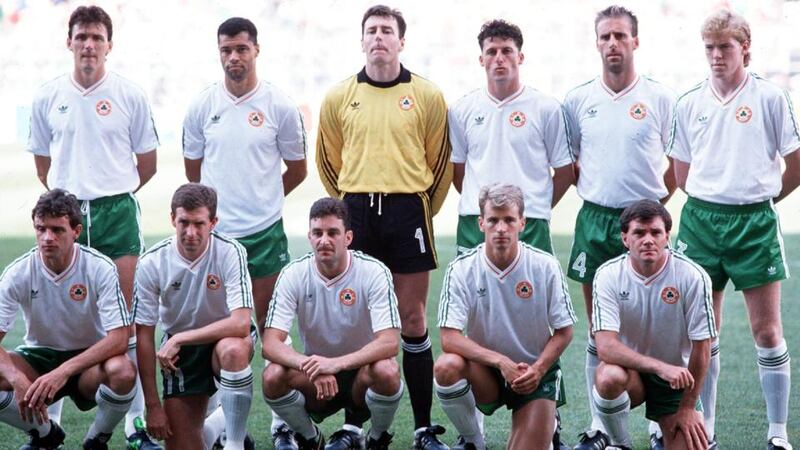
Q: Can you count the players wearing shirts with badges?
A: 11